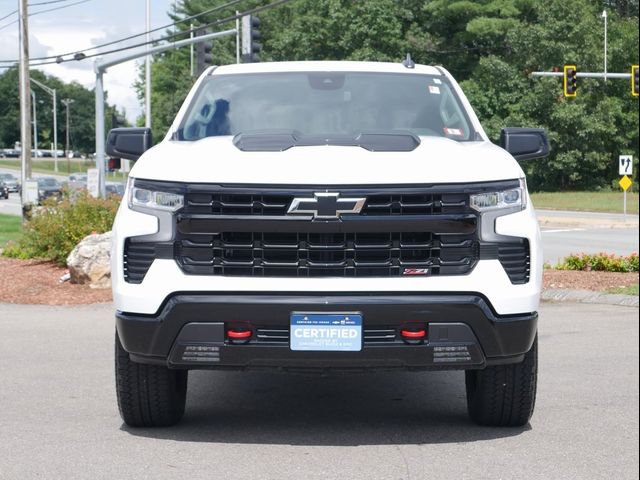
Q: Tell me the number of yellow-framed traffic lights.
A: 2